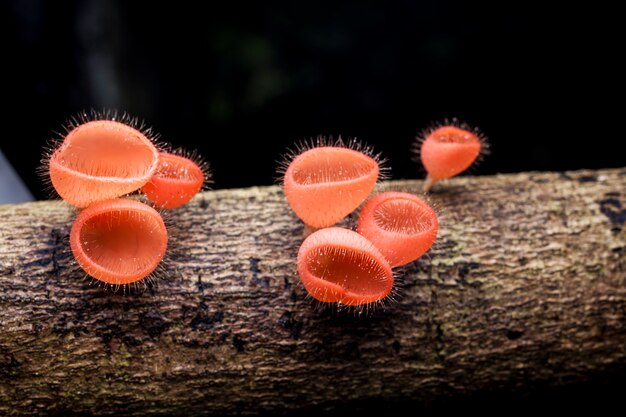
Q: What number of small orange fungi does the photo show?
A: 7